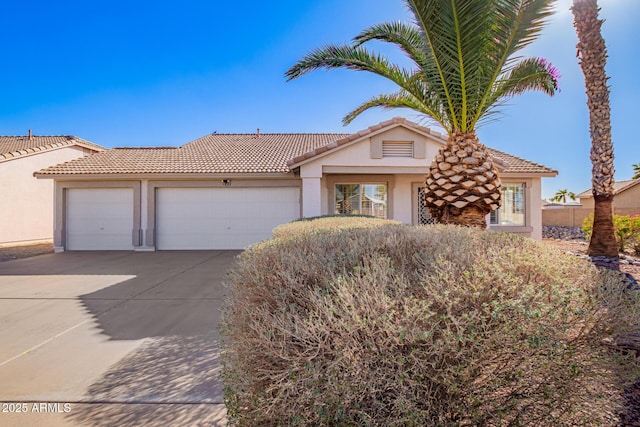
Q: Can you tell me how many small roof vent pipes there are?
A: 2